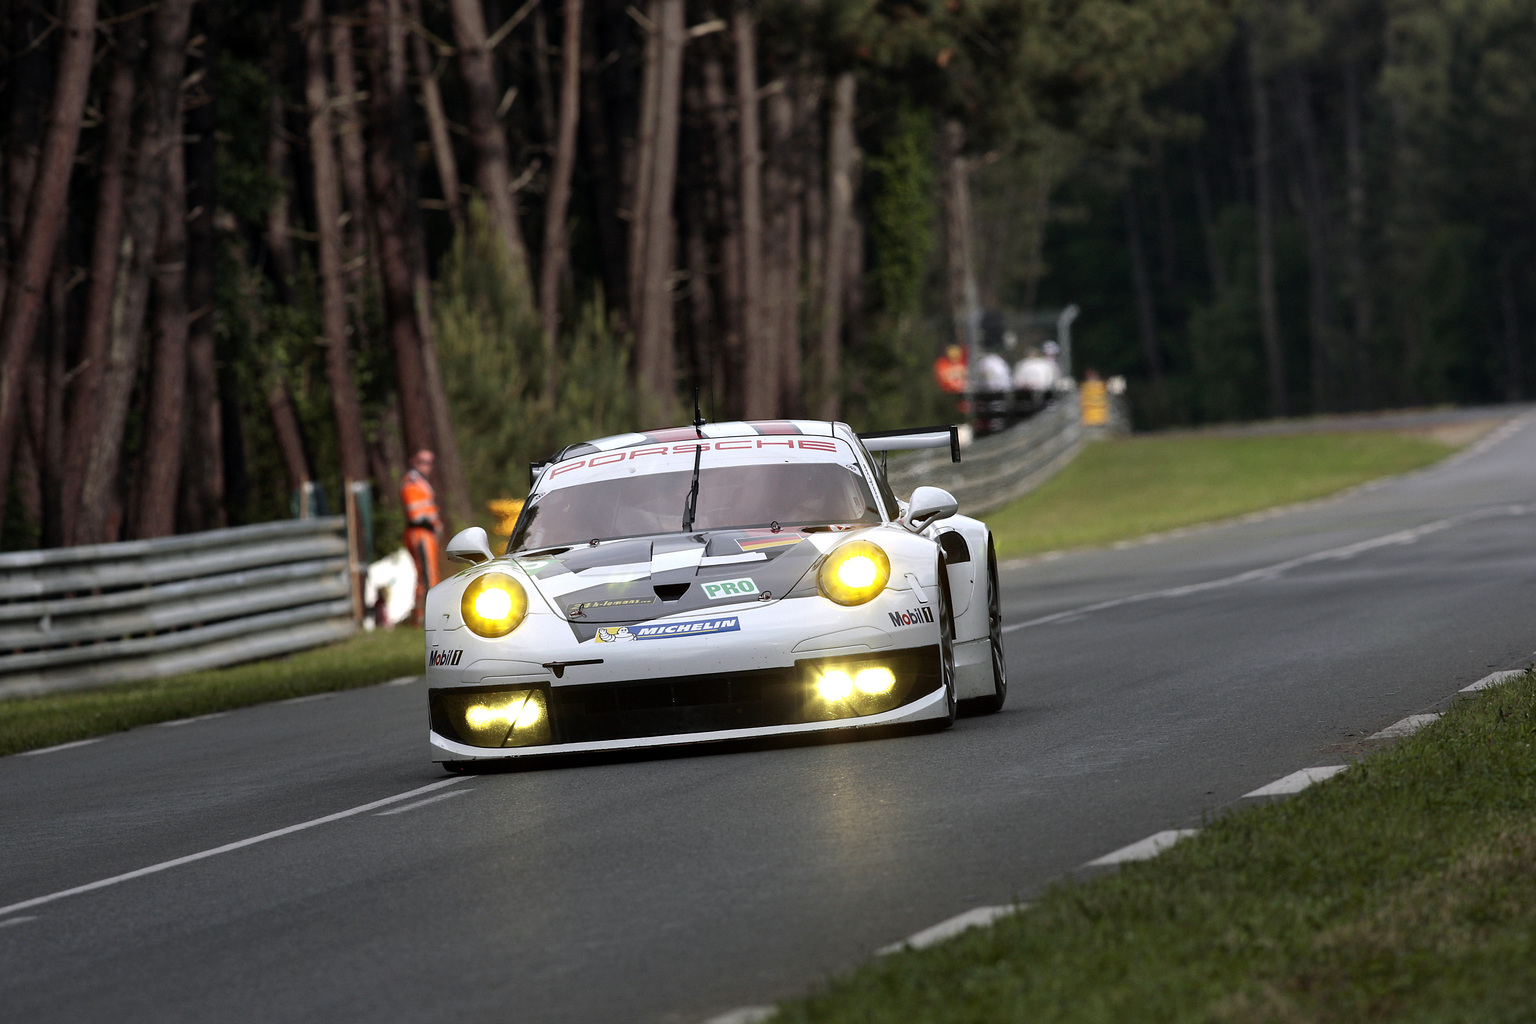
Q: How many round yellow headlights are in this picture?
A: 2